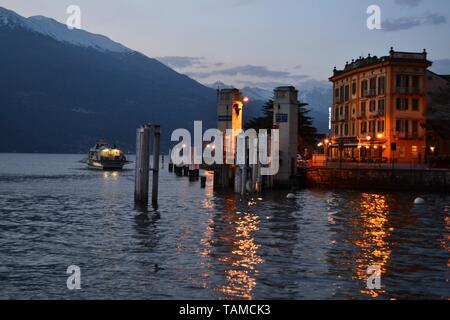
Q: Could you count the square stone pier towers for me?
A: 2